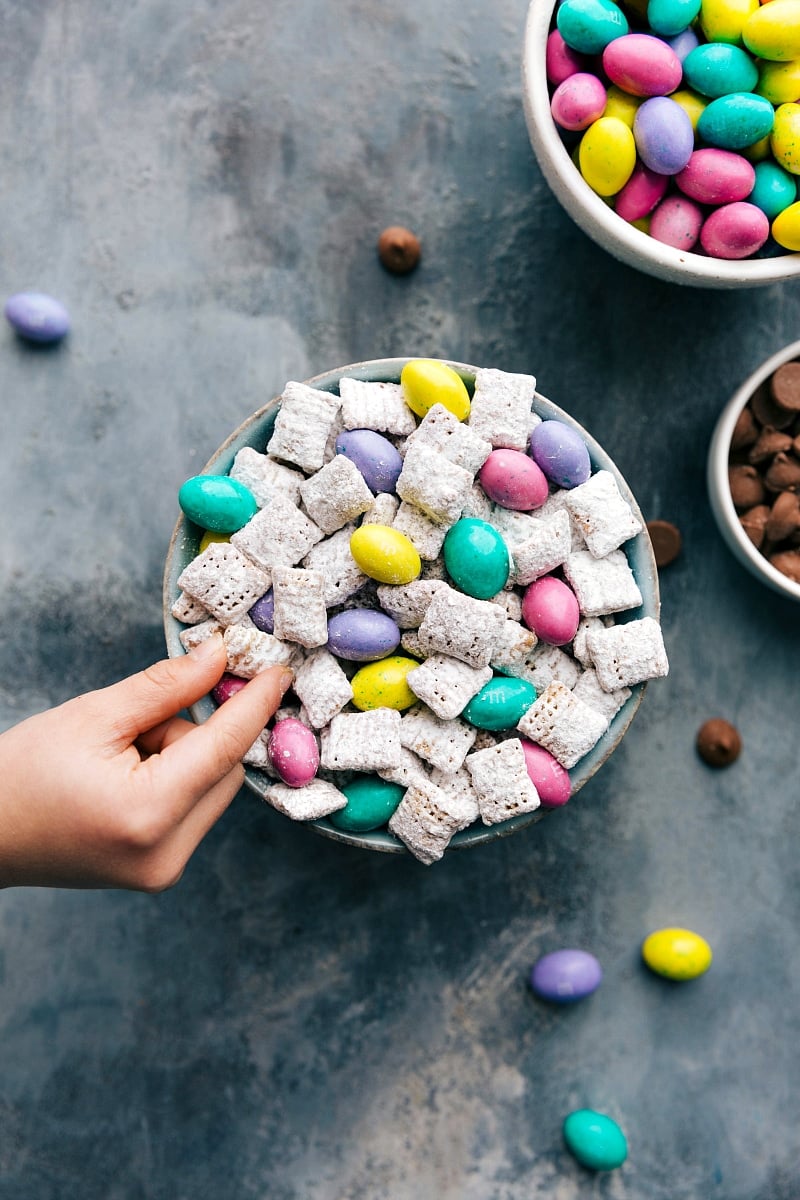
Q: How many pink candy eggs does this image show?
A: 12